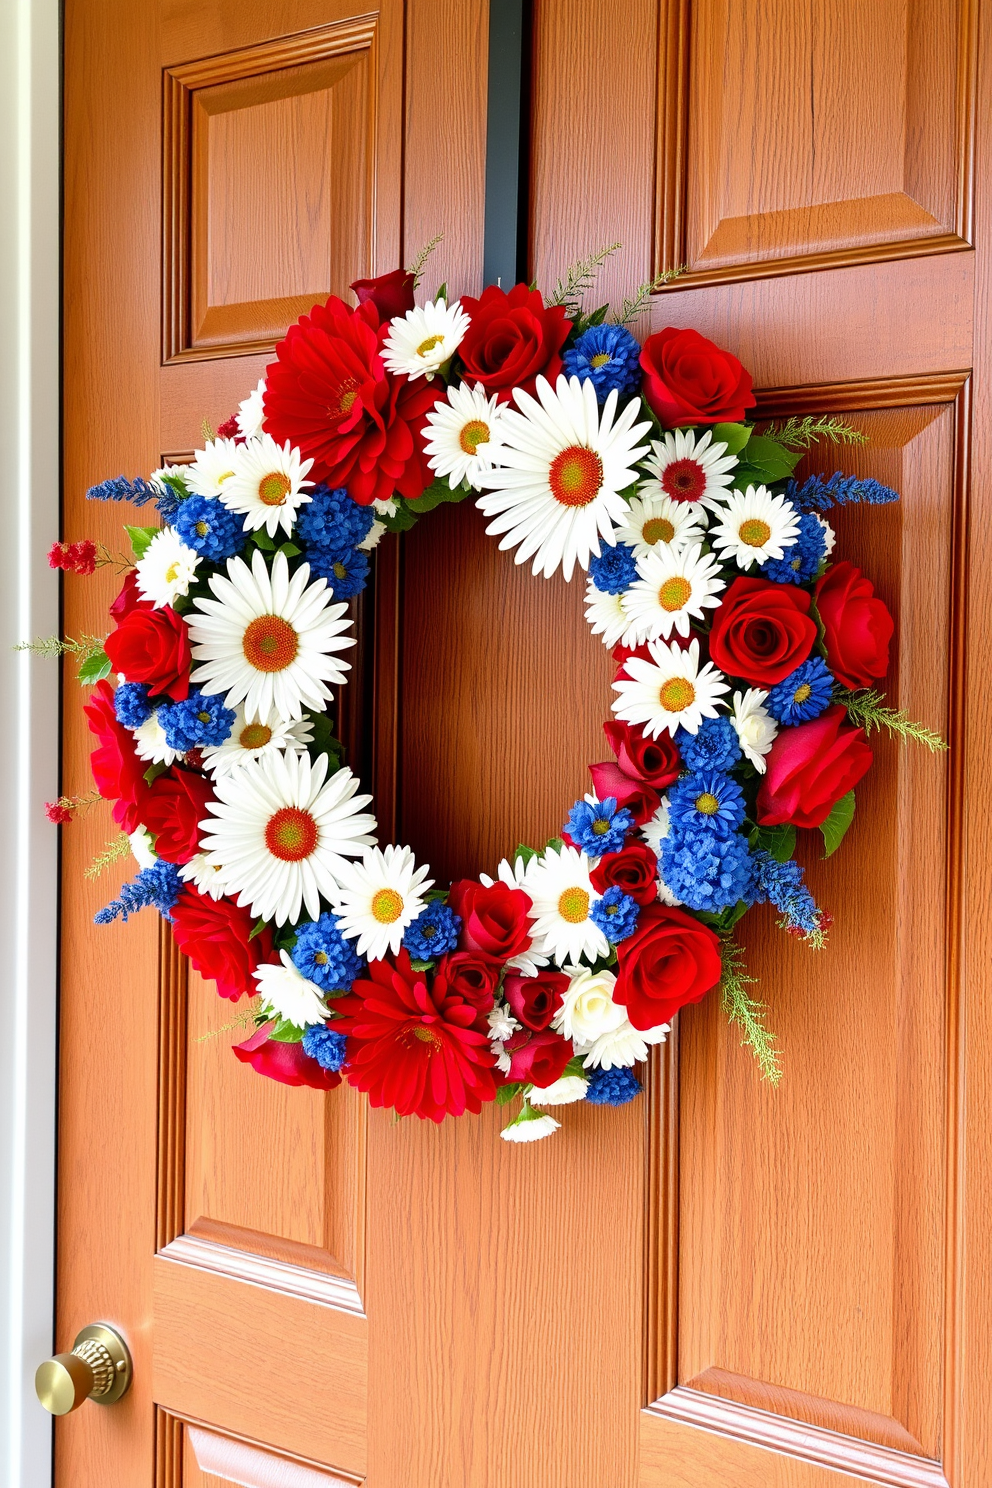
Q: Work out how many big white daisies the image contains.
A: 3